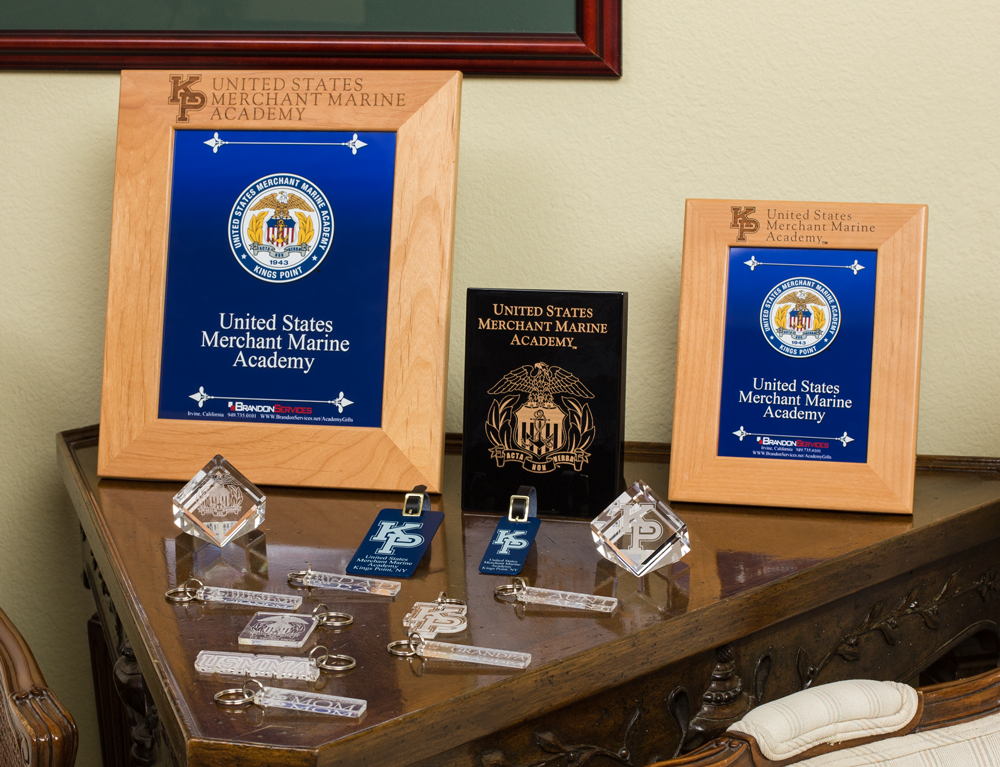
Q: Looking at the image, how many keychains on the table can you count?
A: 8